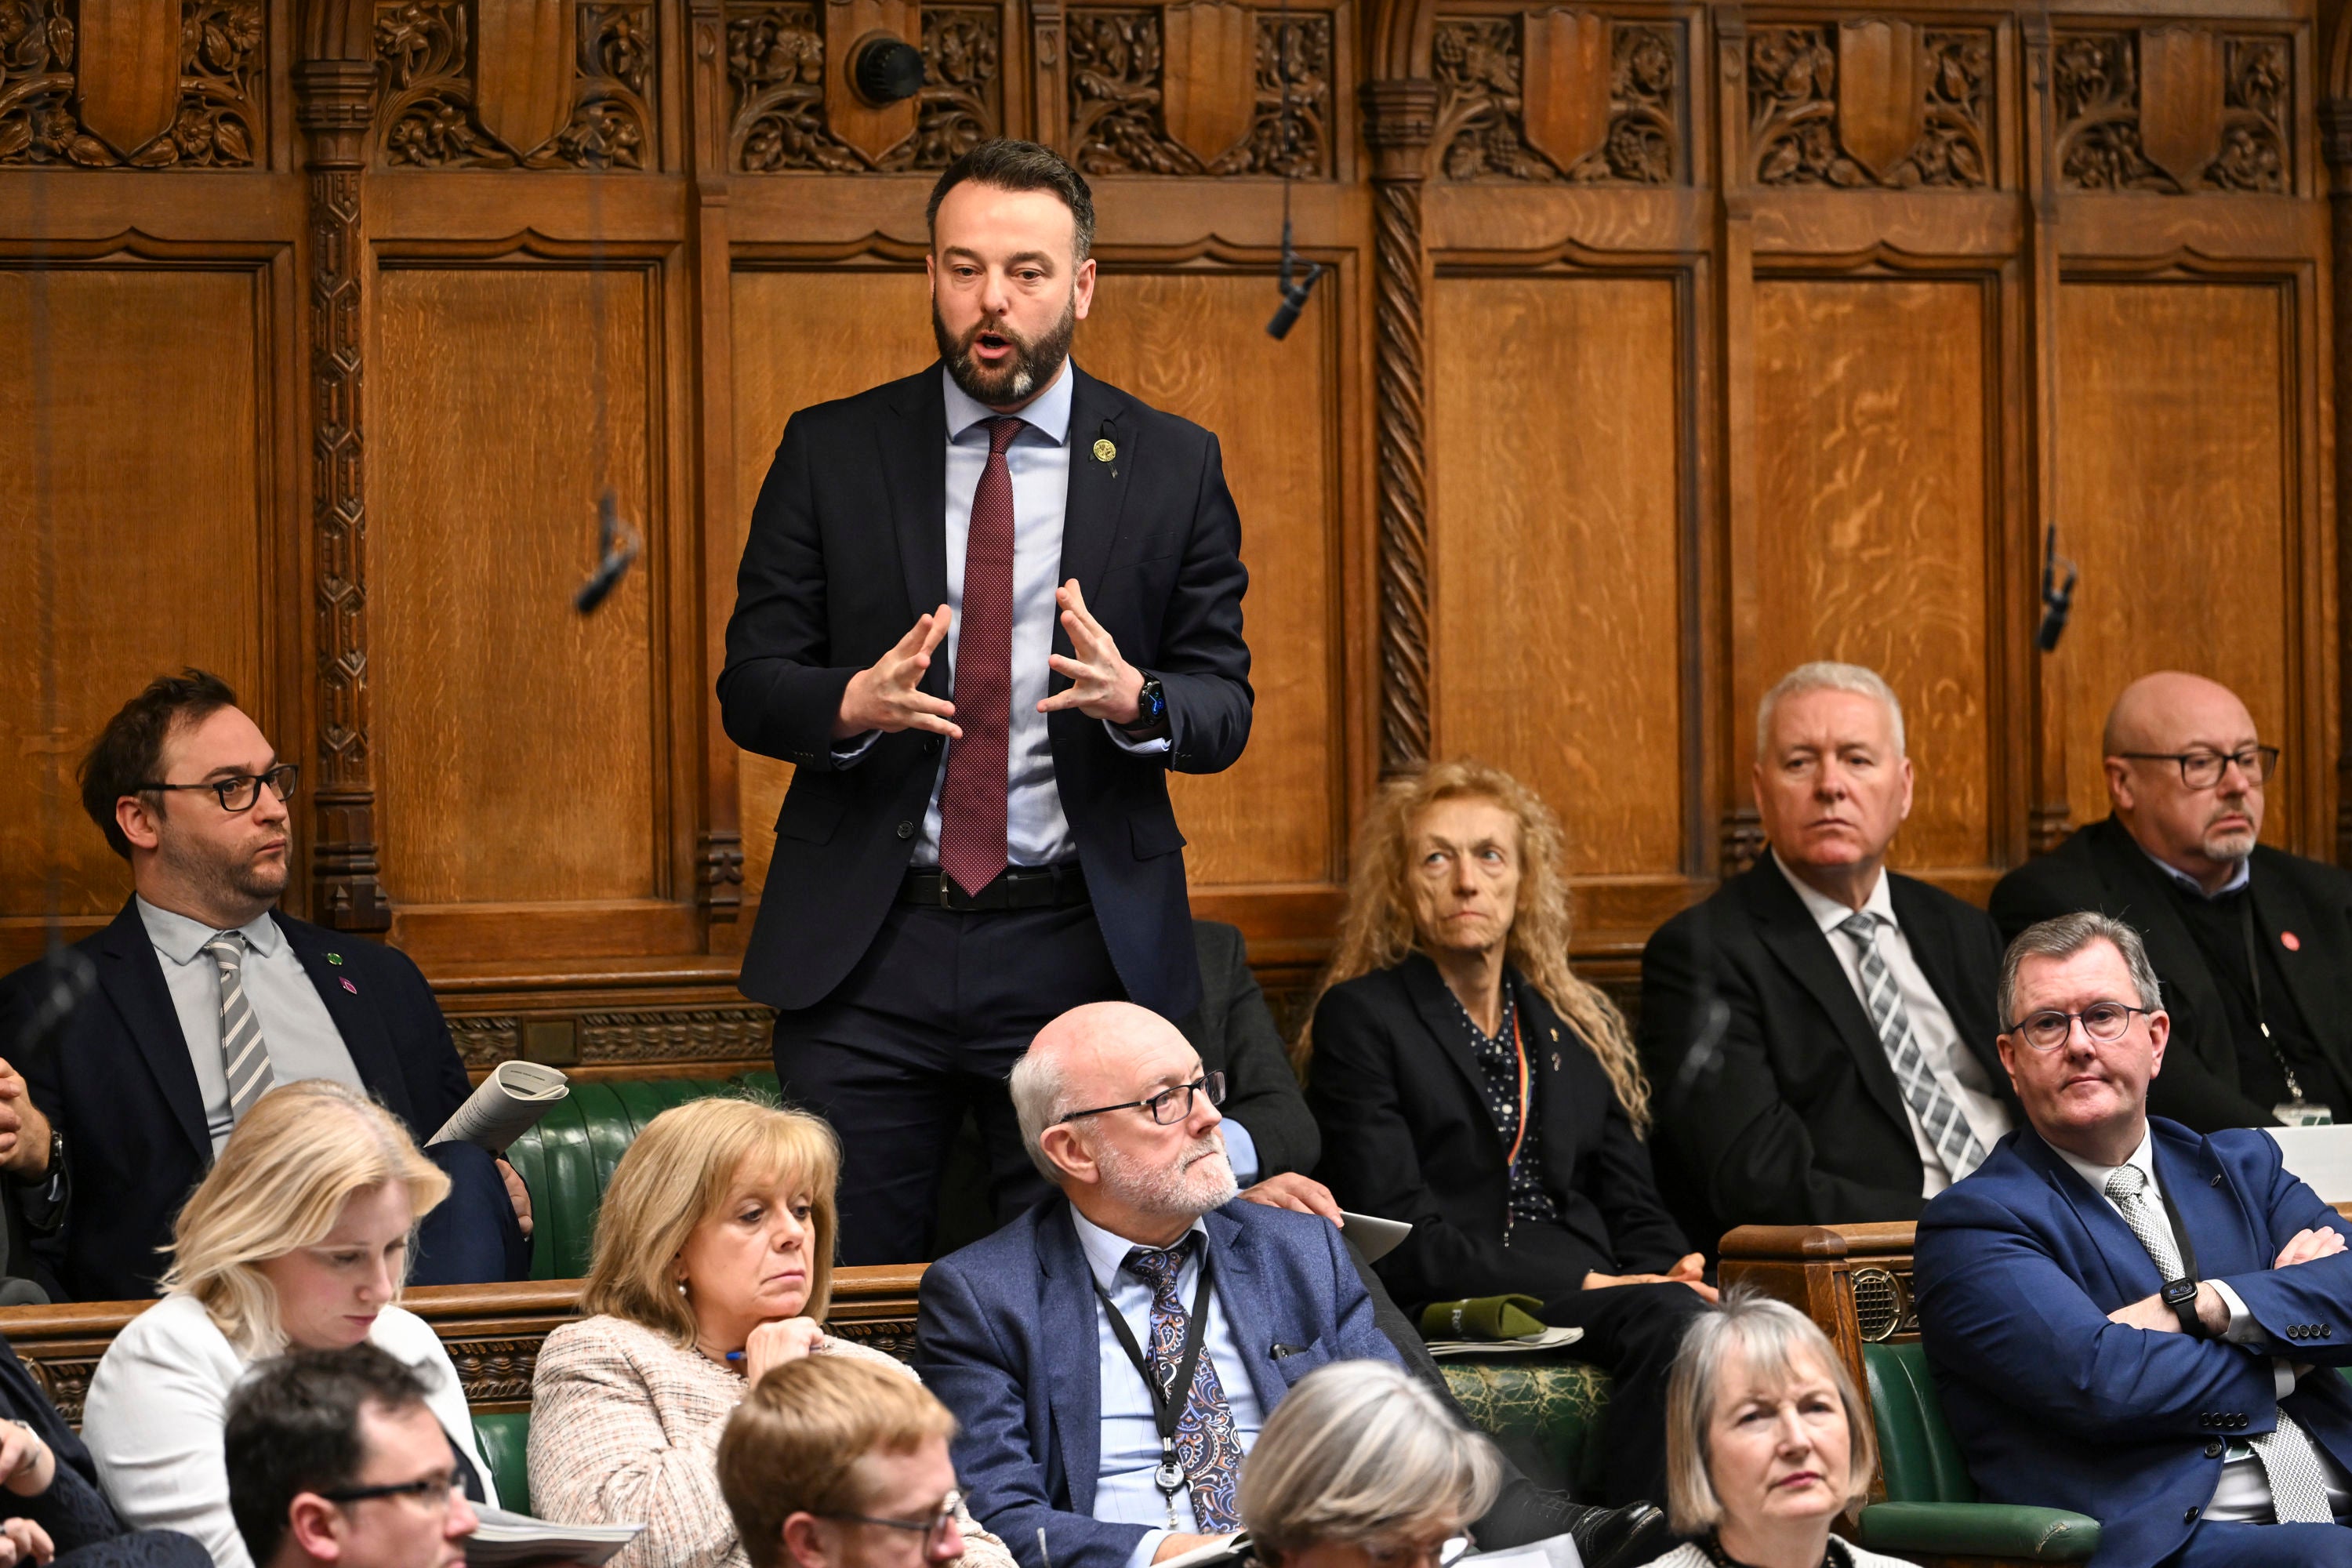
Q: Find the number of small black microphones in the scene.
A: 3